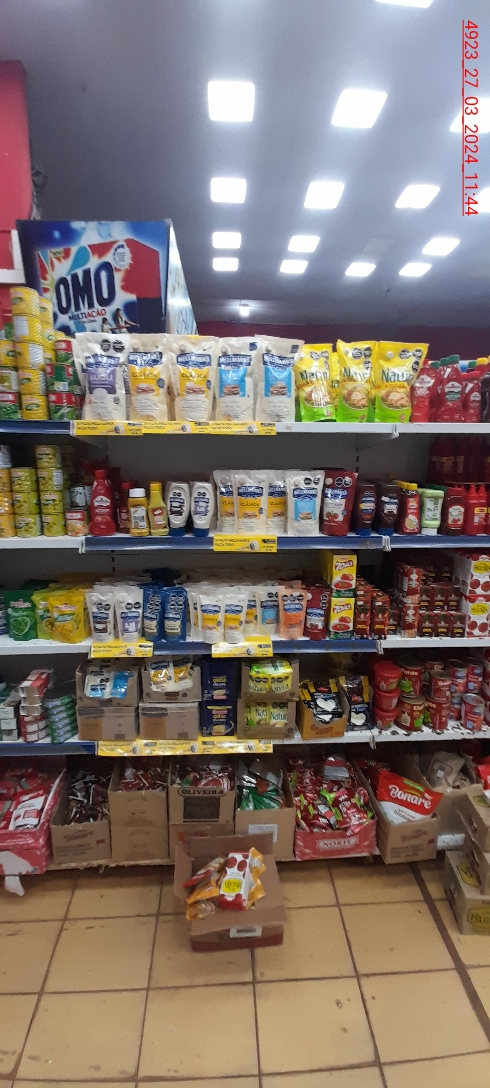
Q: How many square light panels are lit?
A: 15